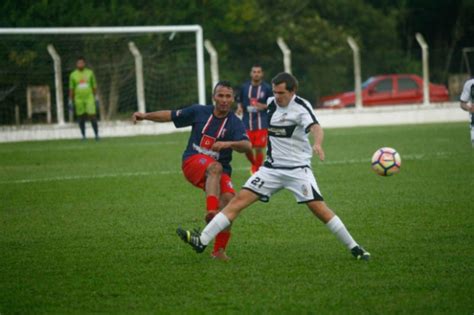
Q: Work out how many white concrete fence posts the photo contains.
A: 6